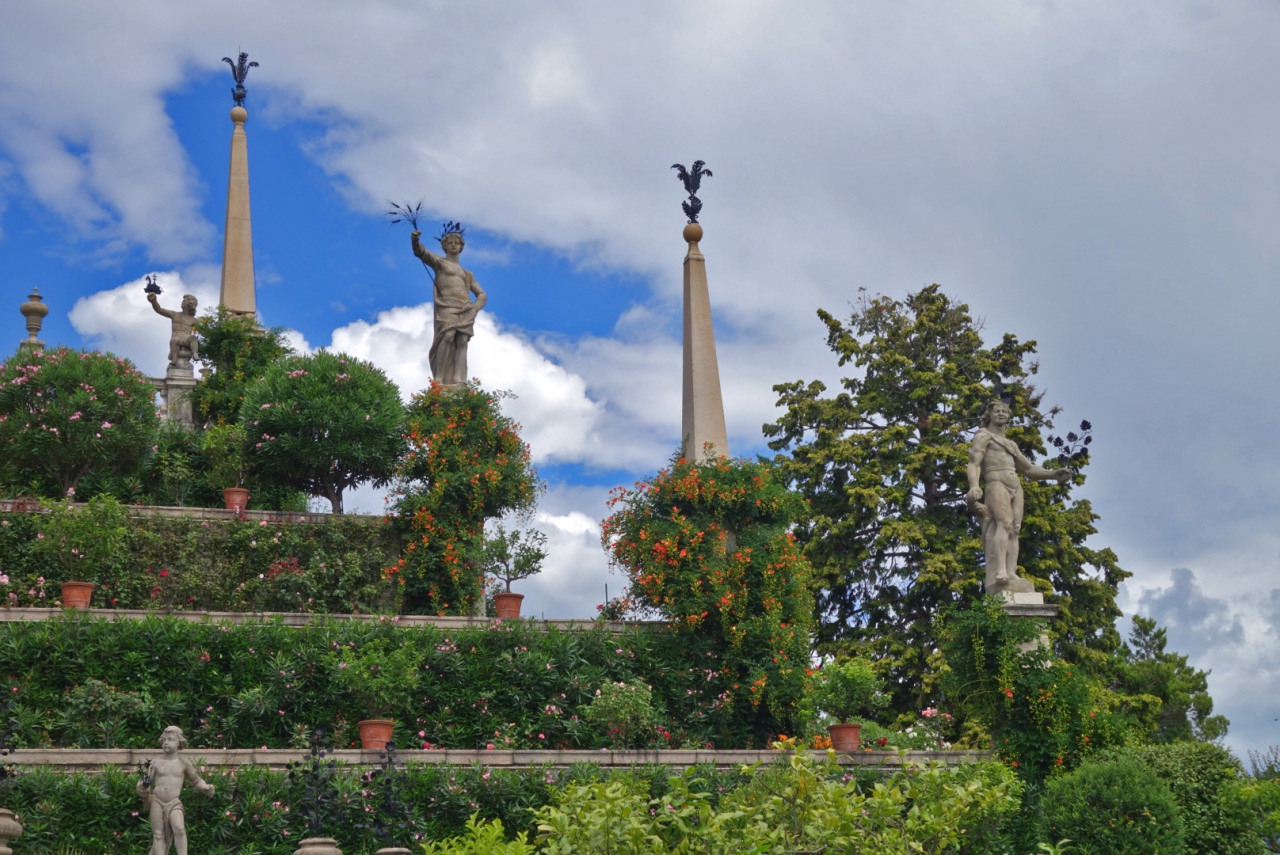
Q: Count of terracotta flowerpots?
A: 5